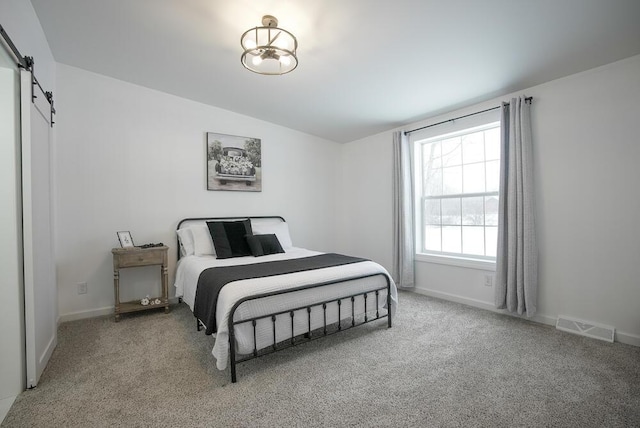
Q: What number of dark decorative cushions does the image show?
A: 2